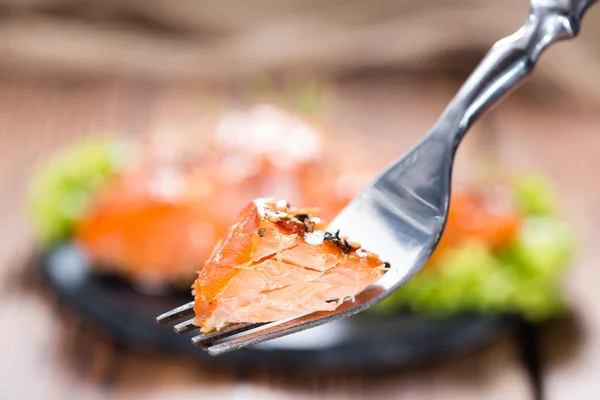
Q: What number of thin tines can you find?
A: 4